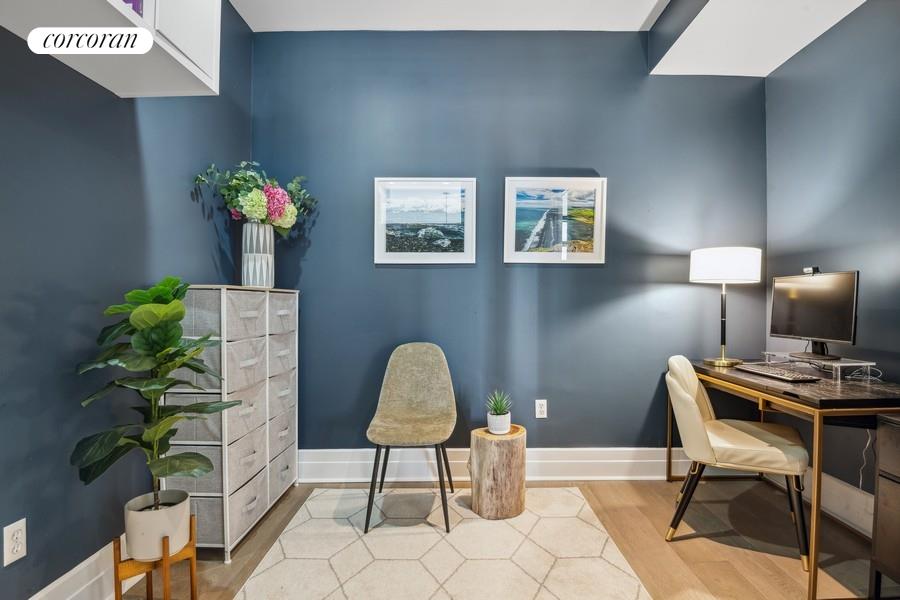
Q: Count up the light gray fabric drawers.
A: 10